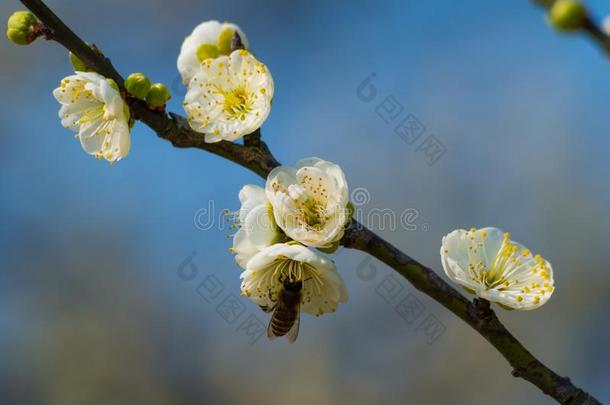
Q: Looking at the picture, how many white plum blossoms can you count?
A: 7